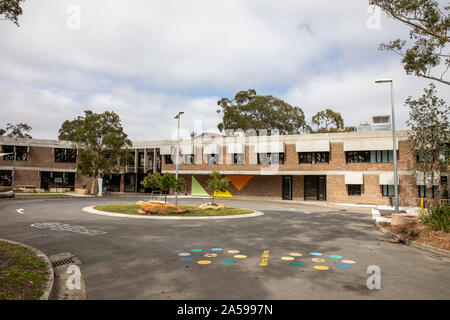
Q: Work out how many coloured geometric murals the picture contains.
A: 3